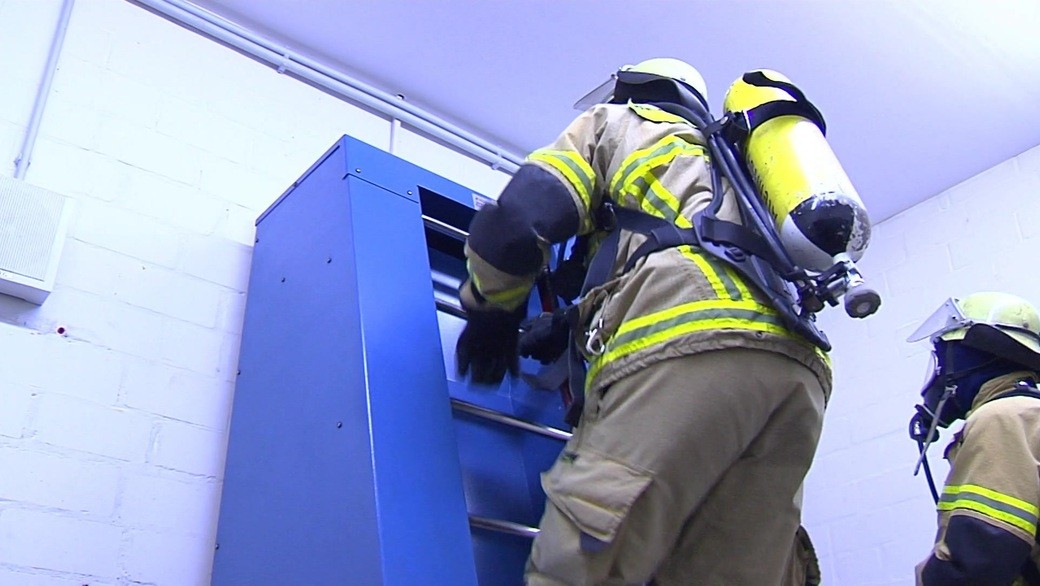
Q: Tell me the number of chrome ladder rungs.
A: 4